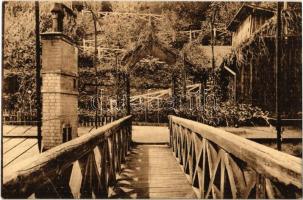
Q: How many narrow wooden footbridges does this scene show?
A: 1